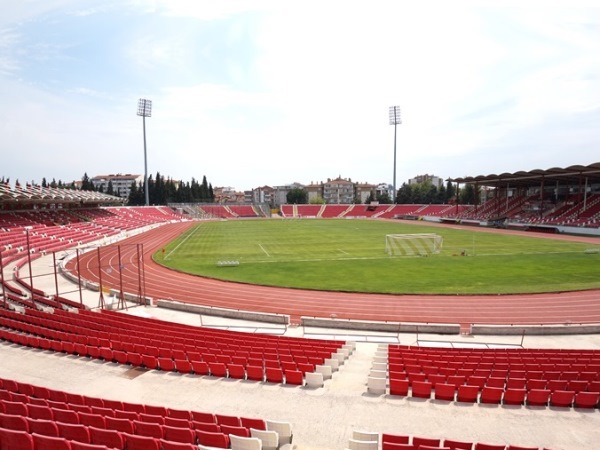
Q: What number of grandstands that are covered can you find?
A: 2